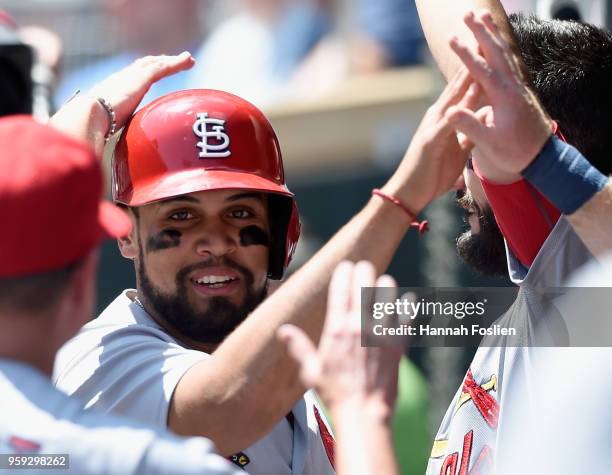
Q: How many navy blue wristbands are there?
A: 1